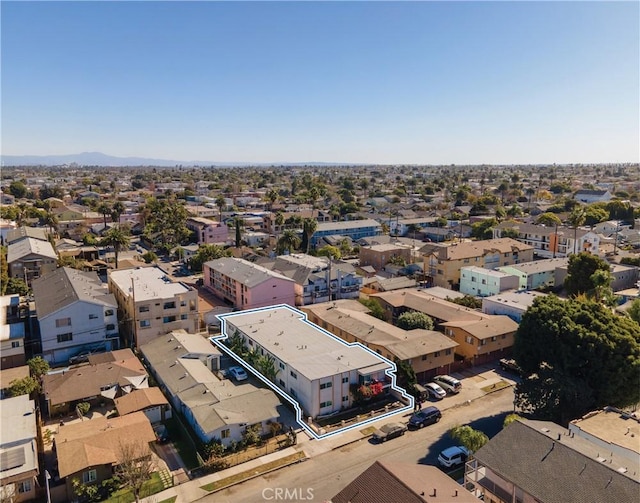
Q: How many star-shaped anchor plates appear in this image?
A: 0